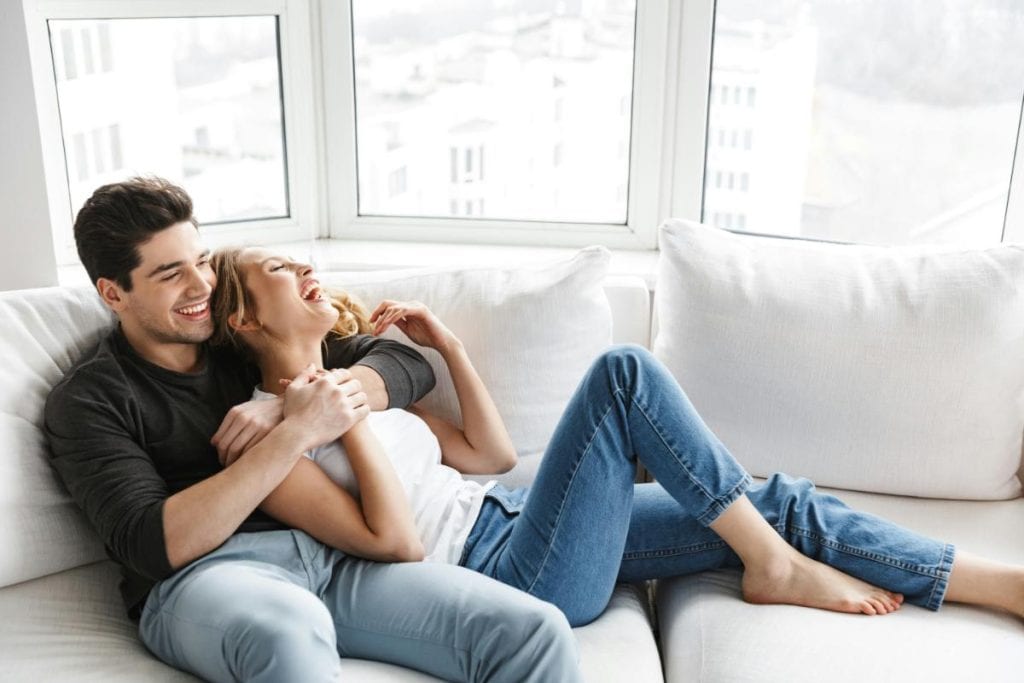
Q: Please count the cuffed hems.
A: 2